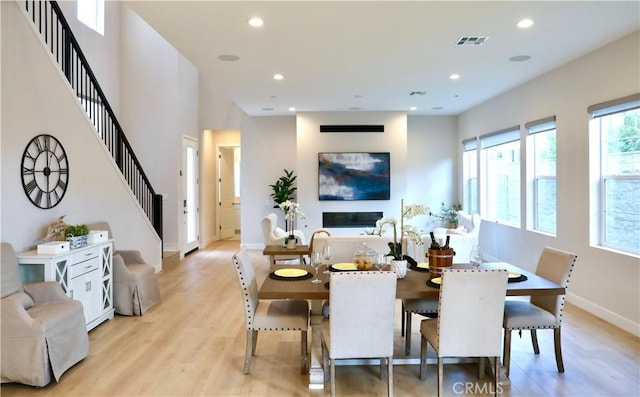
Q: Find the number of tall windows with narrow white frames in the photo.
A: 4